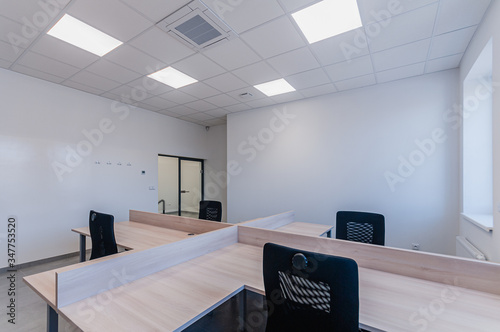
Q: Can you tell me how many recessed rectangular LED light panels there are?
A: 4